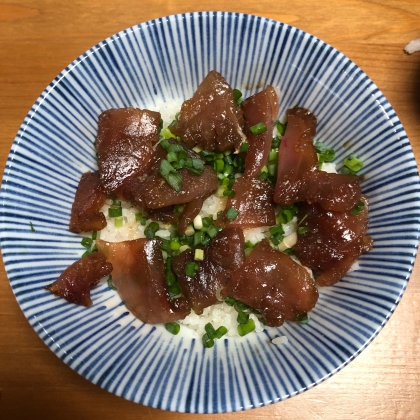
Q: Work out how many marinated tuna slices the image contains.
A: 11